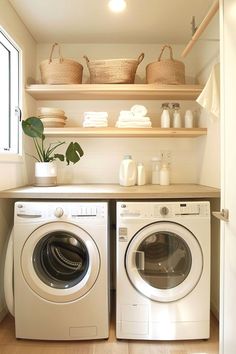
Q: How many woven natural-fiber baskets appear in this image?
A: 3